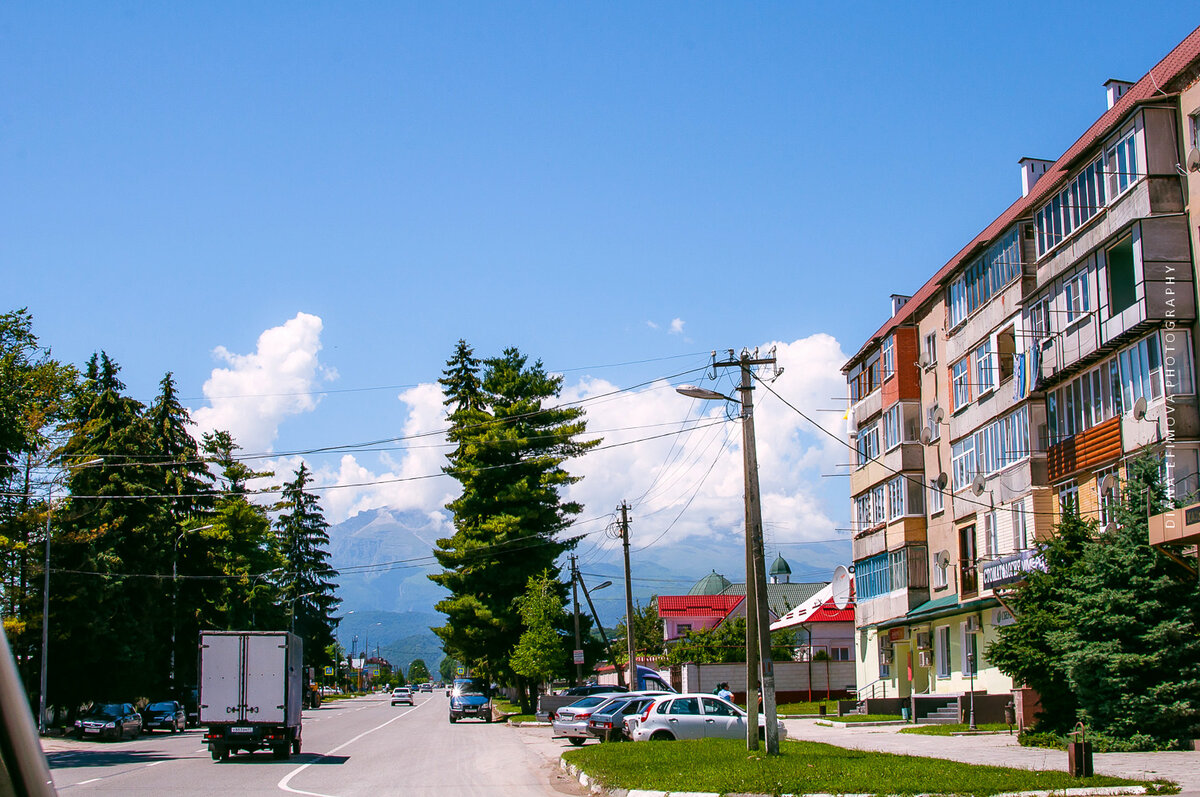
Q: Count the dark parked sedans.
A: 2